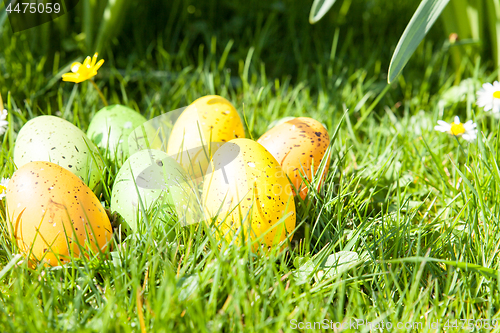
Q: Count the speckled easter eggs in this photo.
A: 7